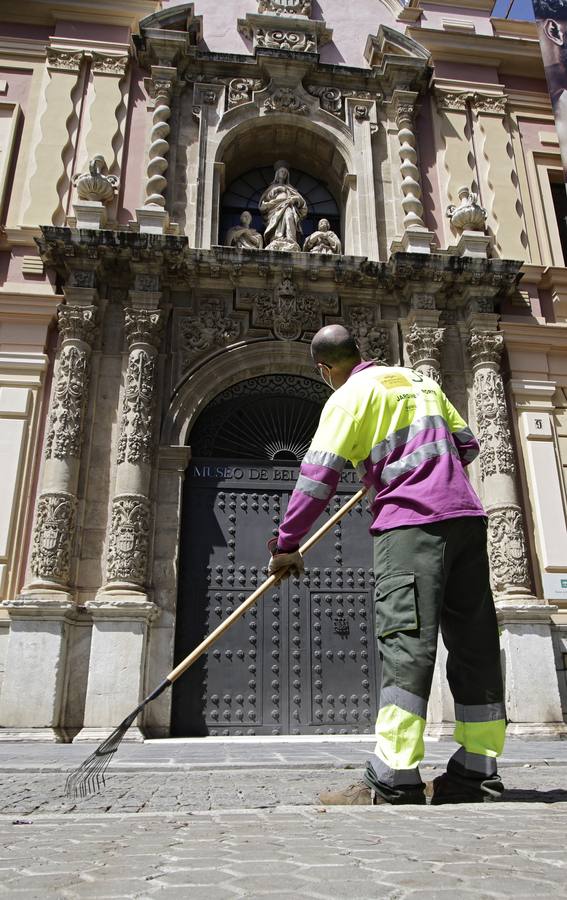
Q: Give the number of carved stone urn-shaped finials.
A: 2